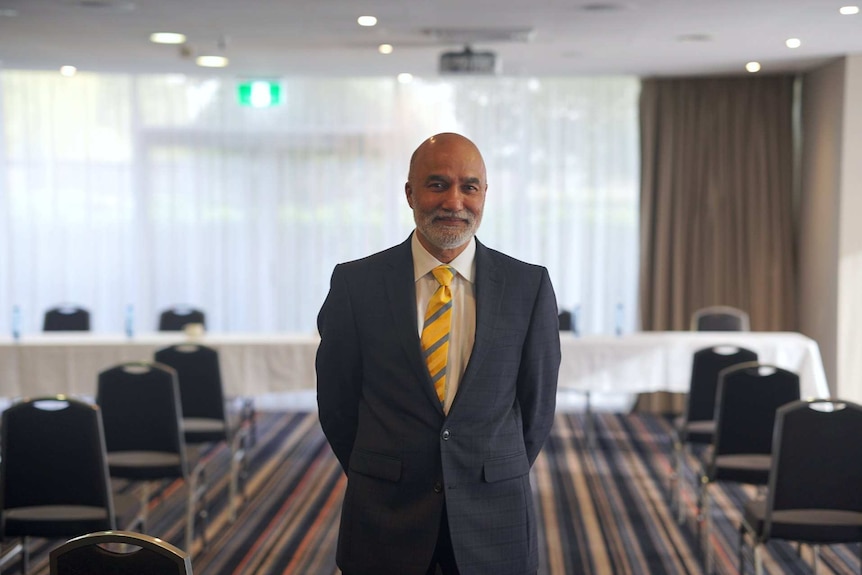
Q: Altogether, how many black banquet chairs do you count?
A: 11